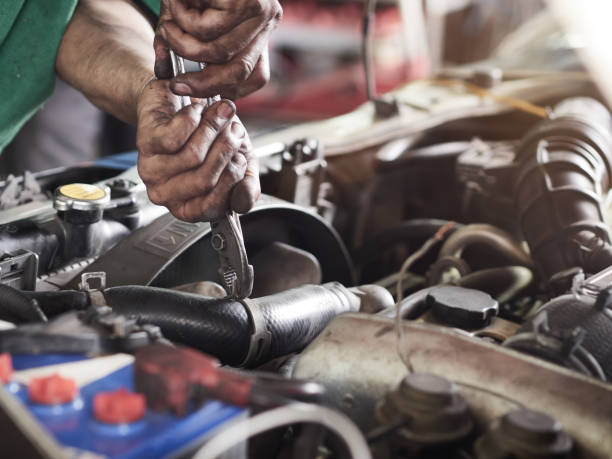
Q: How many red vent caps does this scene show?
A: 3